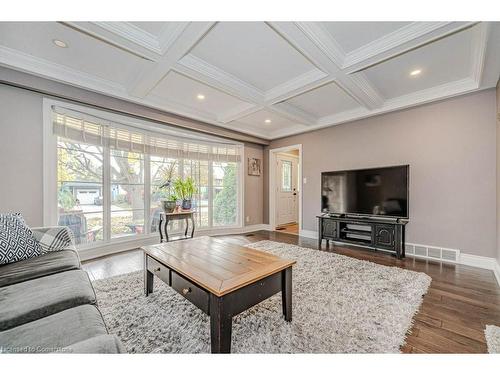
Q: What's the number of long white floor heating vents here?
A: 1